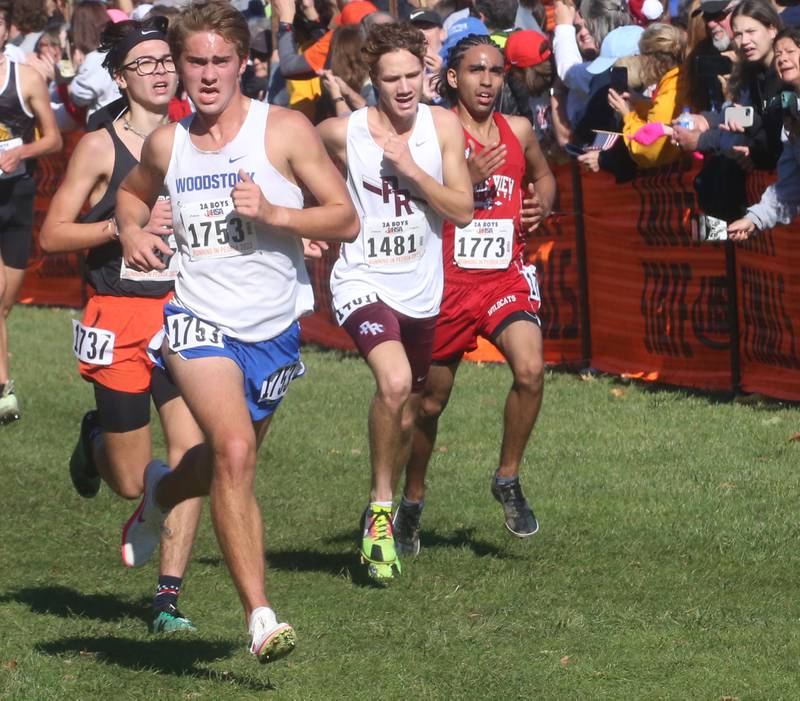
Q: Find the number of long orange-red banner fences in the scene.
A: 1